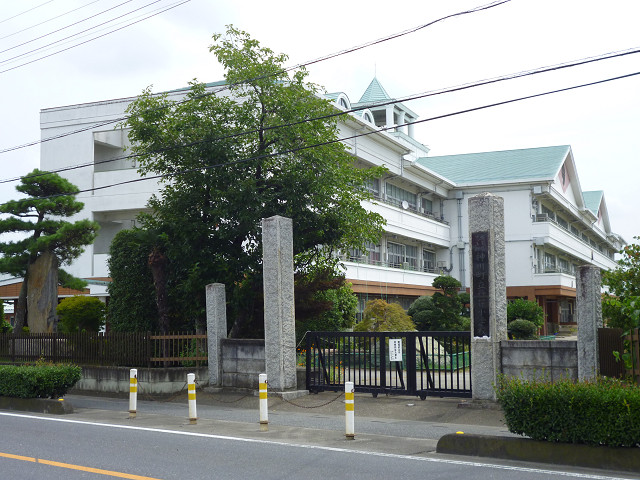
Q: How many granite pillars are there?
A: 4